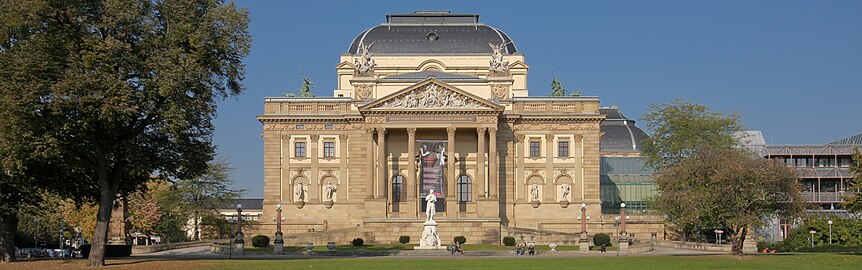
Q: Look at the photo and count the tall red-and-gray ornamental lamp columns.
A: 4